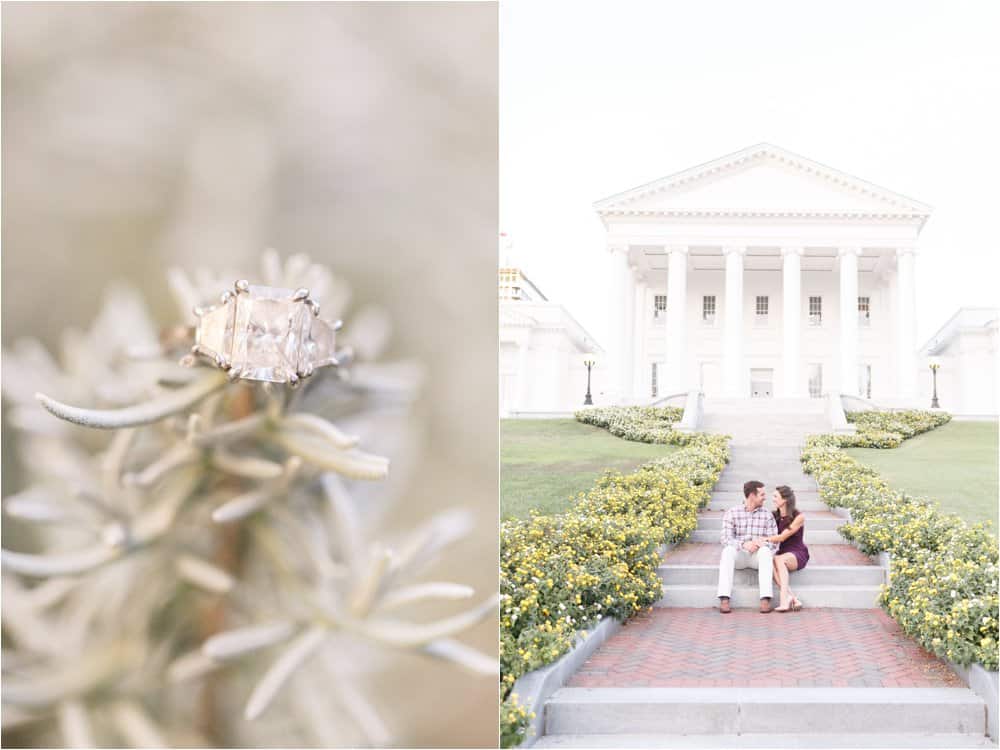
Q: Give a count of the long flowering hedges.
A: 2